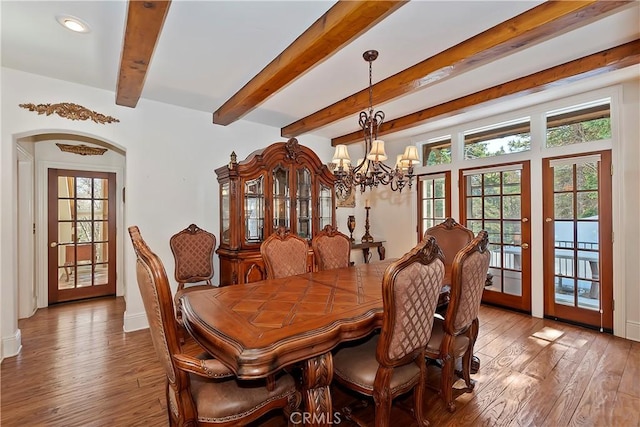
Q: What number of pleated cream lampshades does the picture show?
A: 6